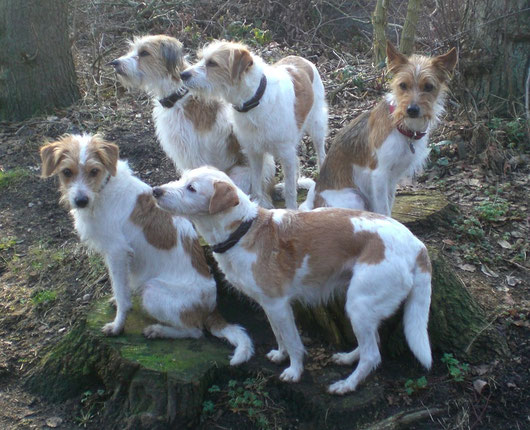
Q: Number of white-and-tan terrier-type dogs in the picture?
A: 5